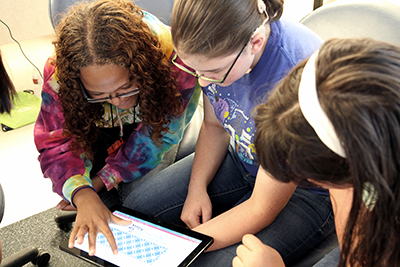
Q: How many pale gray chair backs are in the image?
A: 2